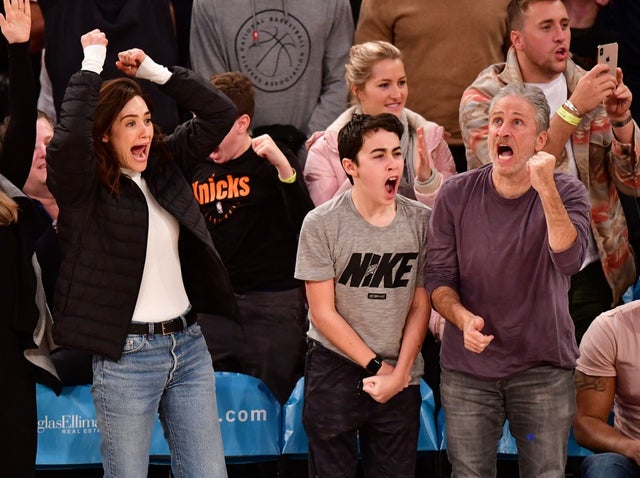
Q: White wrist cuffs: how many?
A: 2